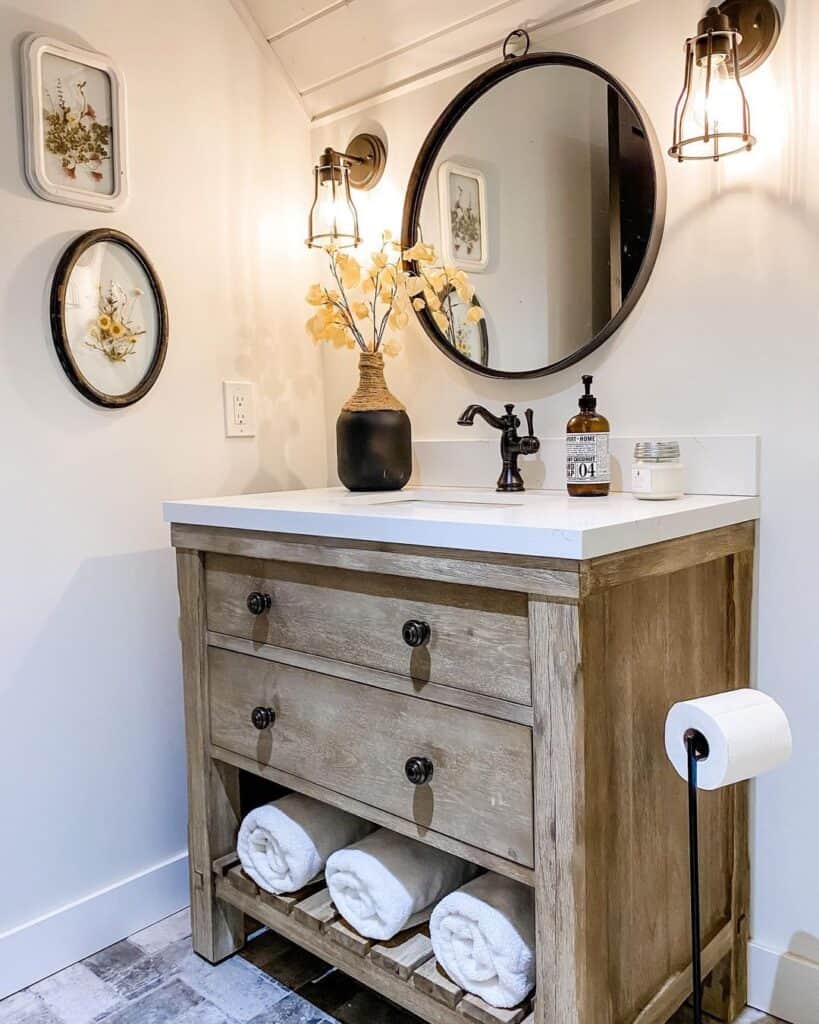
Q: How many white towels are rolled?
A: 3